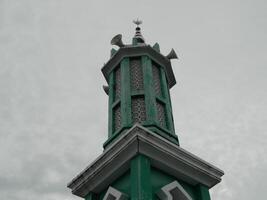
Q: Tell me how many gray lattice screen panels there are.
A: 6